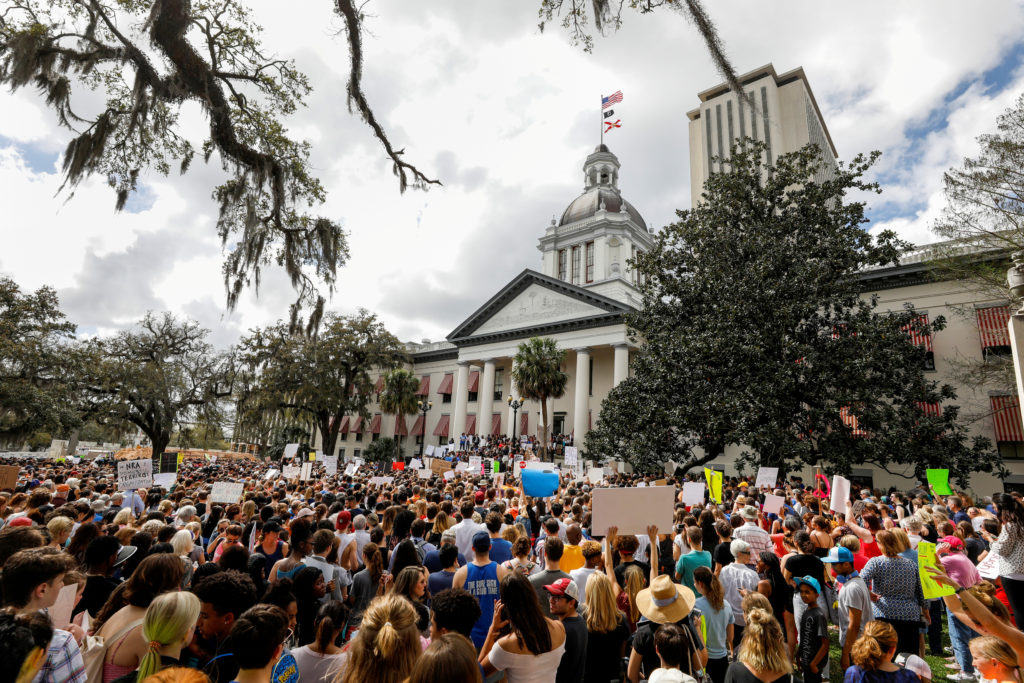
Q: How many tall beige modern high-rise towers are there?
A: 1